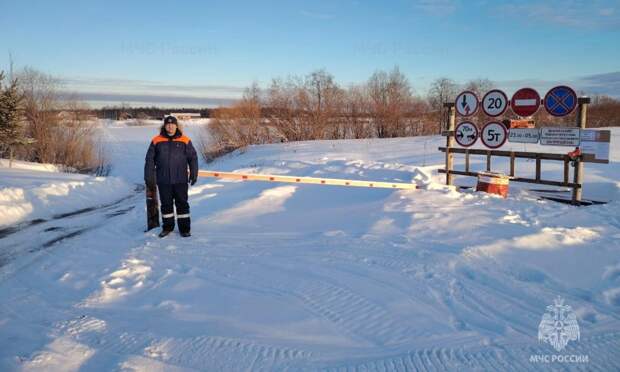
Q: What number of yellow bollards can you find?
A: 0